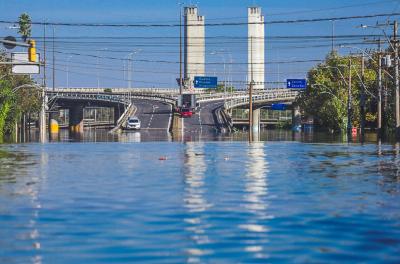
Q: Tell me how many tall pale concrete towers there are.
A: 2